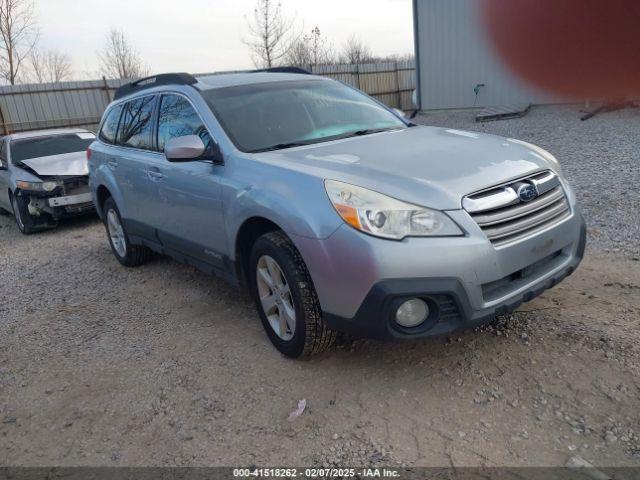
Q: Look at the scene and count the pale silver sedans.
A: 1